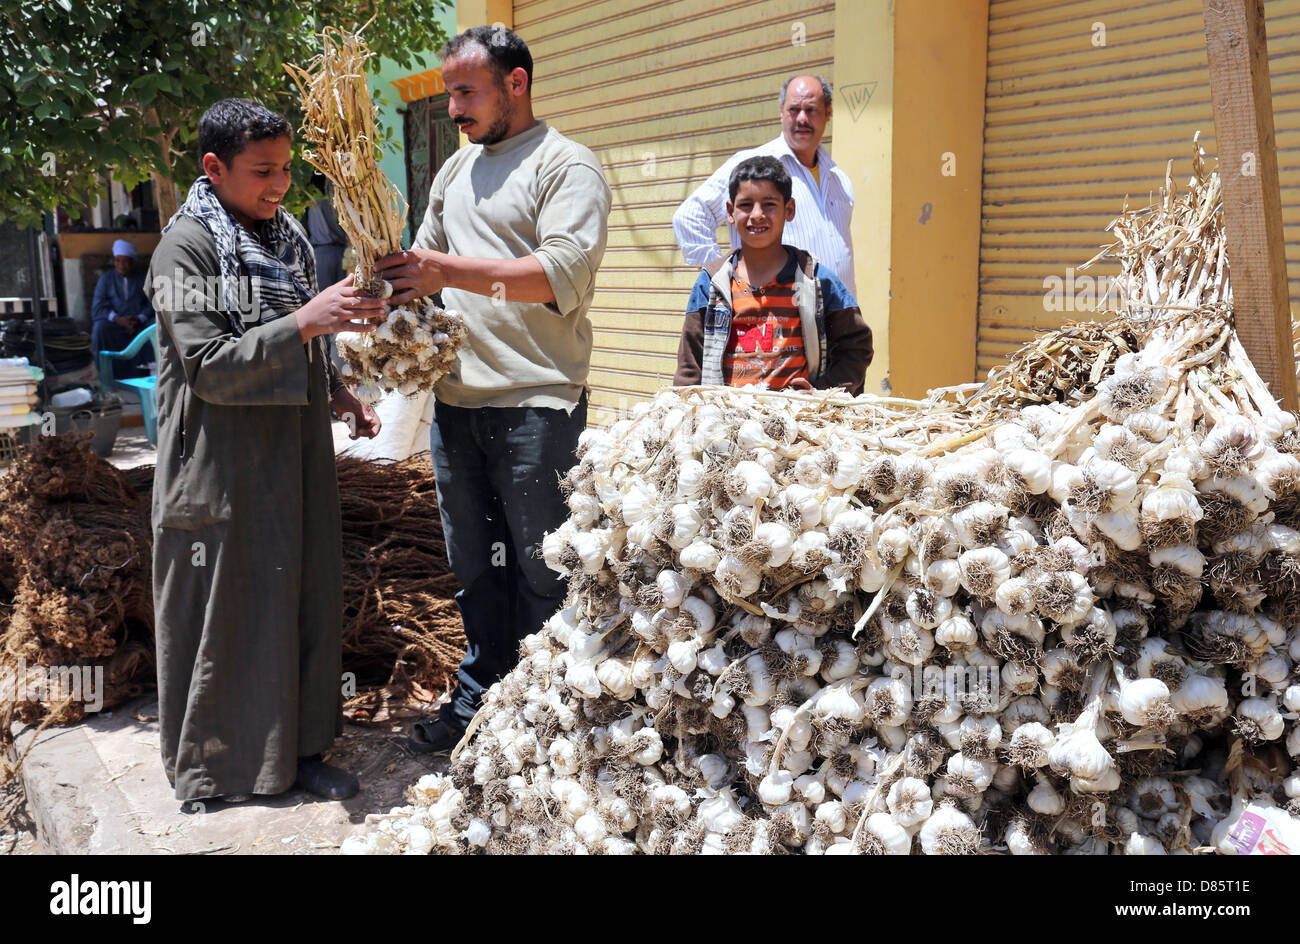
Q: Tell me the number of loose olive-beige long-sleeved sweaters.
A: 1